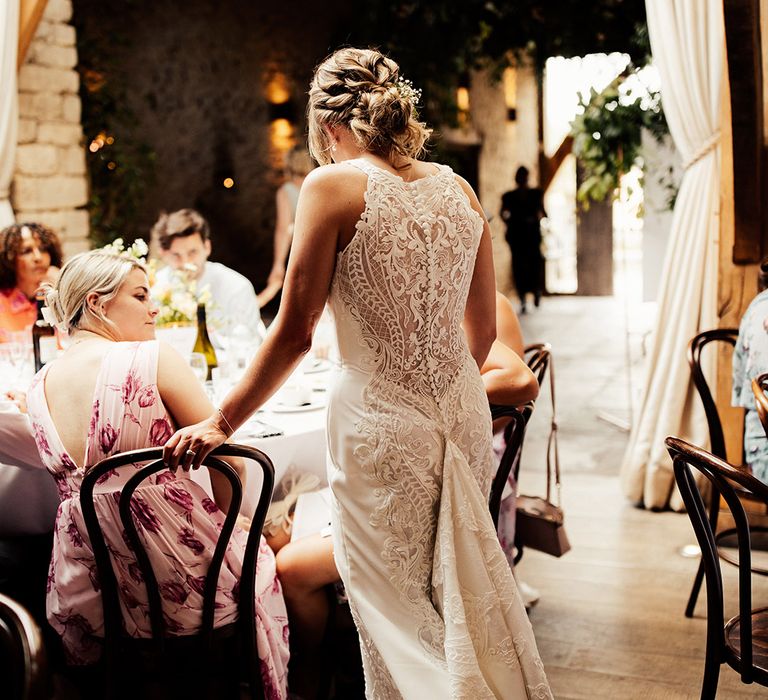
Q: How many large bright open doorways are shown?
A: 1